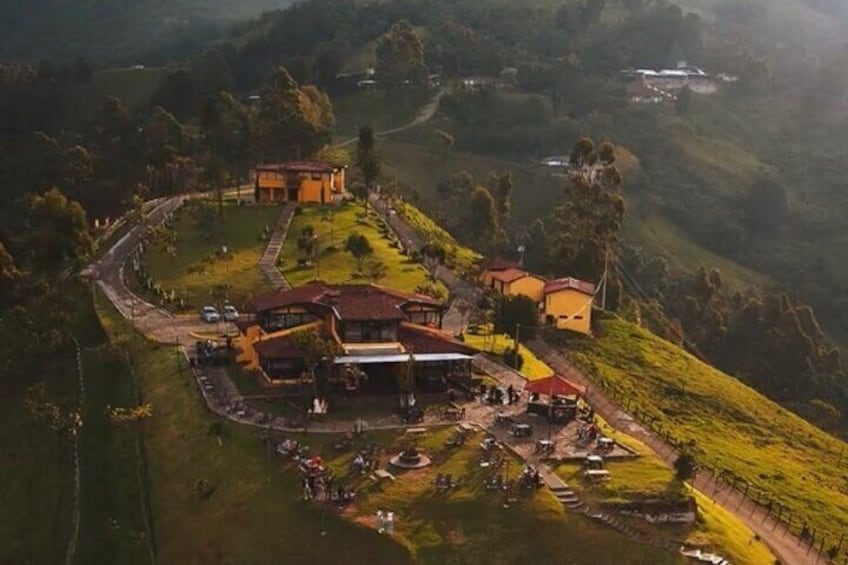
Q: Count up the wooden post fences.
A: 1